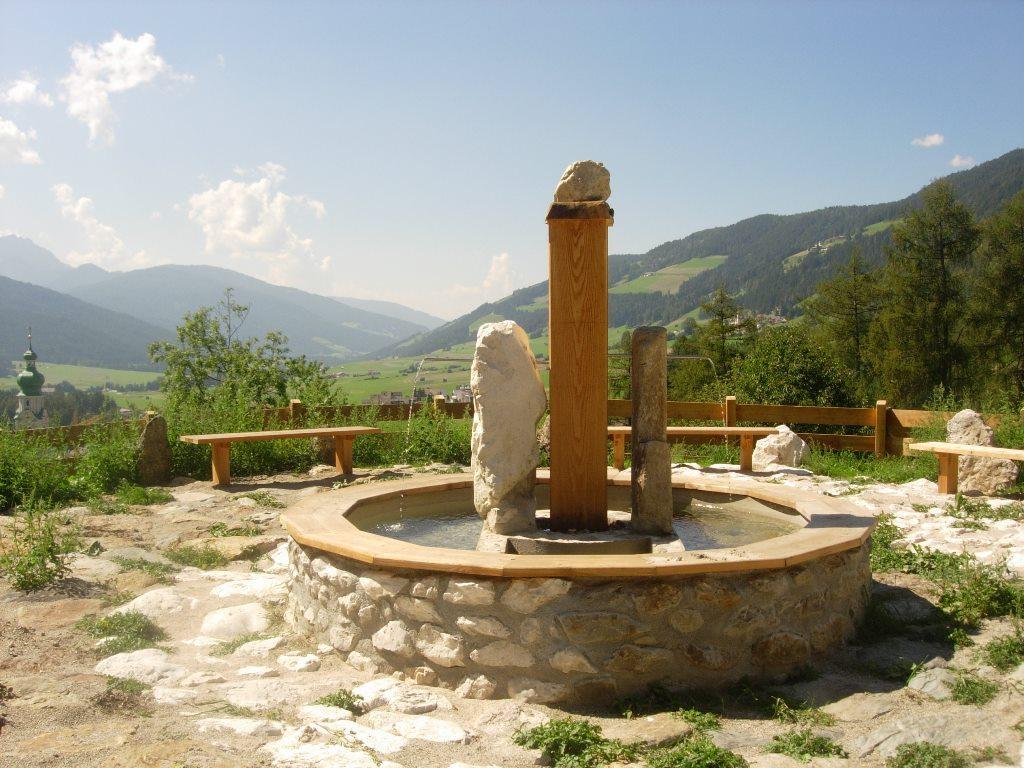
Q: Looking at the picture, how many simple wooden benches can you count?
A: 3